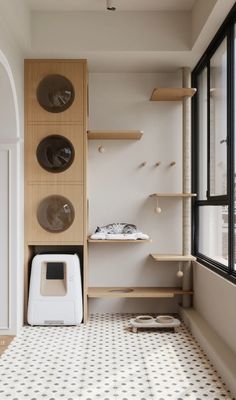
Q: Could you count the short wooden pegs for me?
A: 3